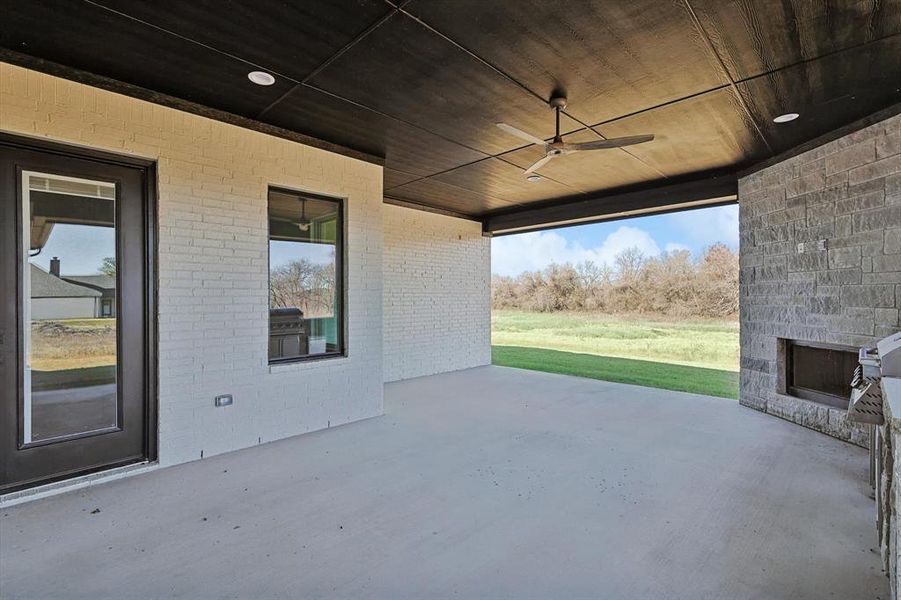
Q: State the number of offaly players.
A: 0